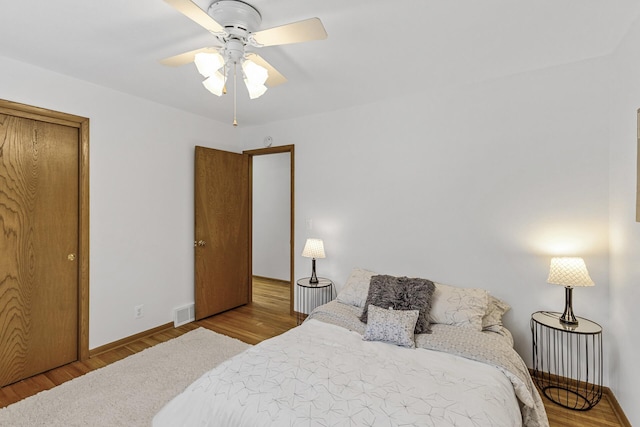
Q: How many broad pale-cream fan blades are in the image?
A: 4